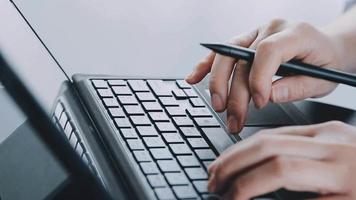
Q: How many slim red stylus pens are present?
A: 0